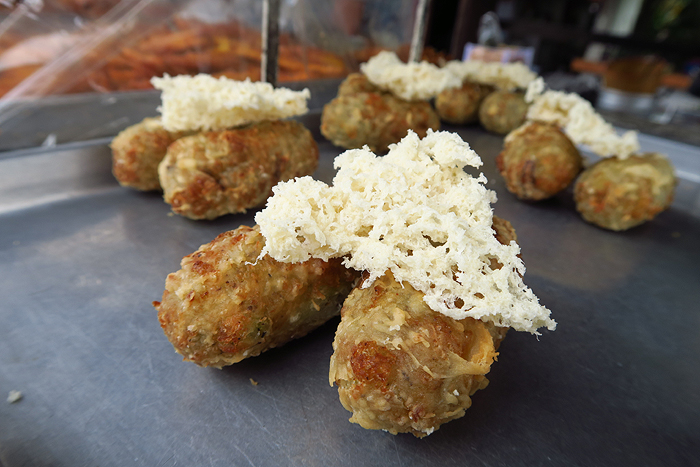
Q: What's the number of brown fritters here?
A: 10